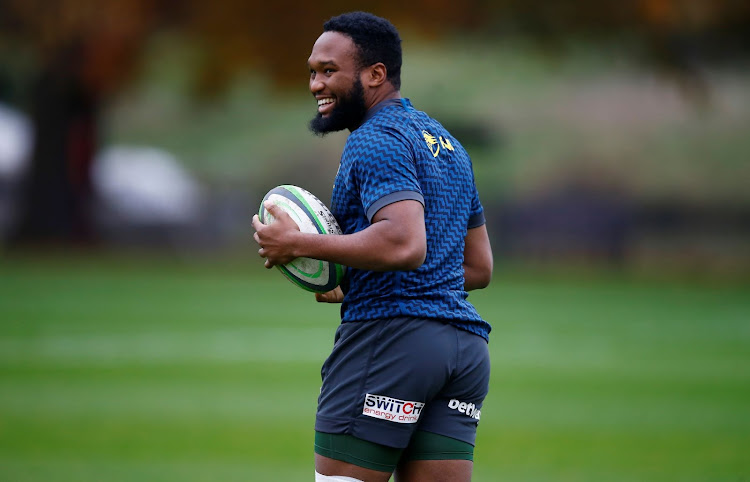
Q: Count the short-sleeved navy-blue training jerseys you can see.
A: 1